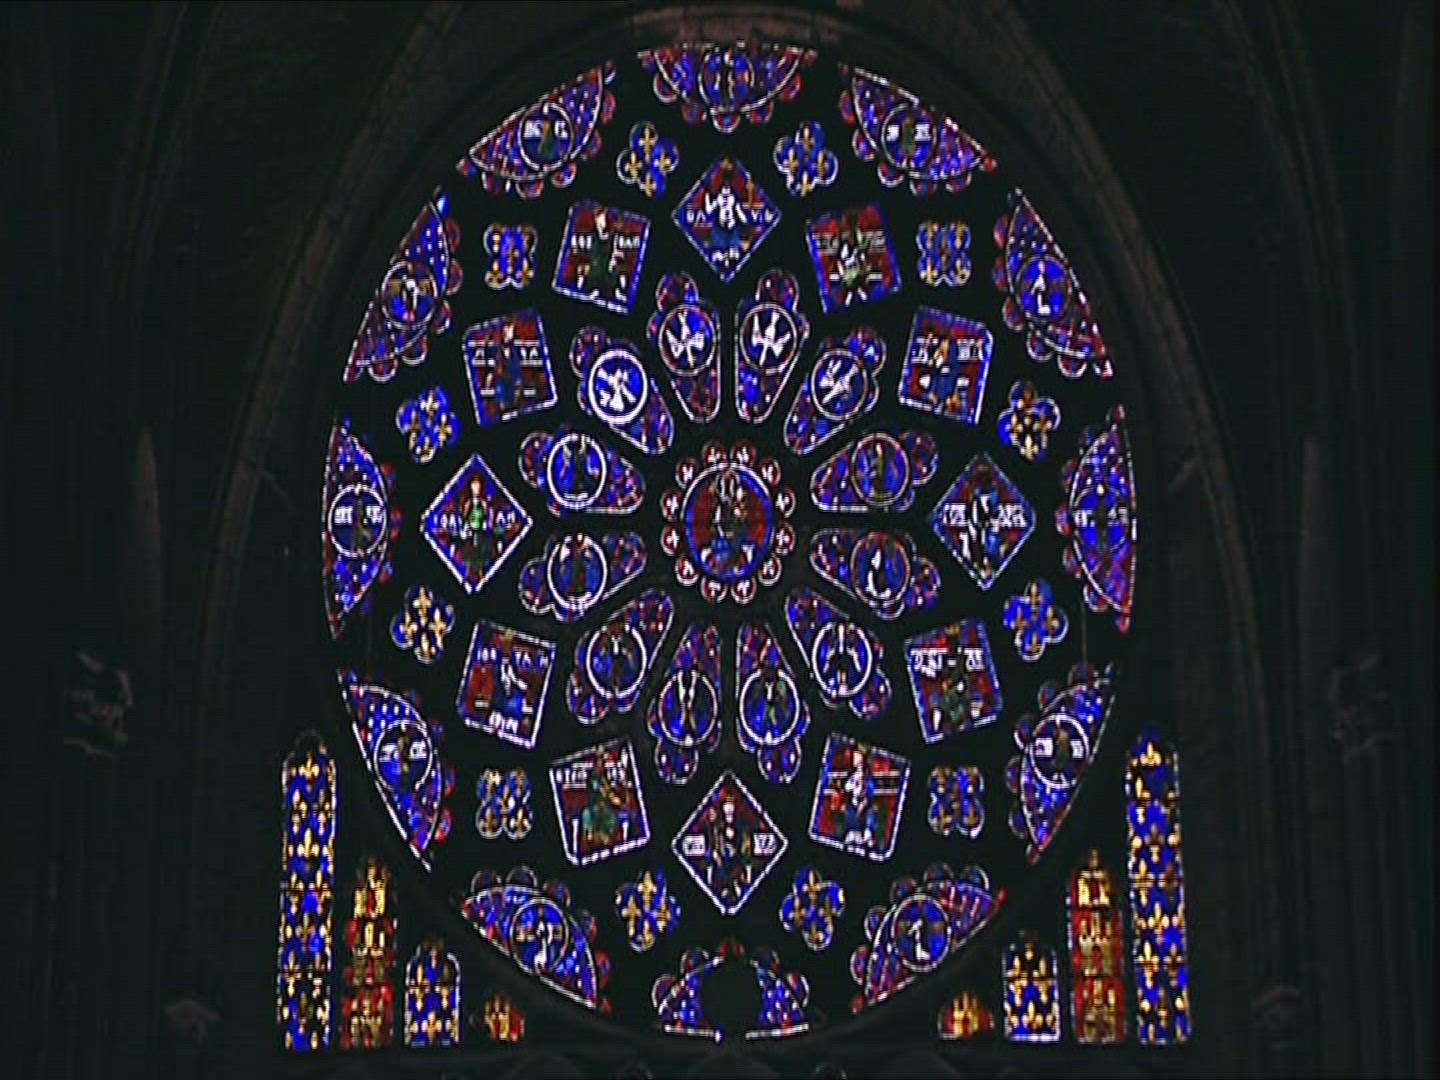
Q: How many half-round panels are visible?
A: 12